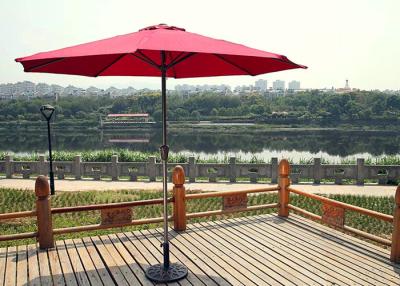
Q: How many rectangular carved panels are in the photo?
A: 3